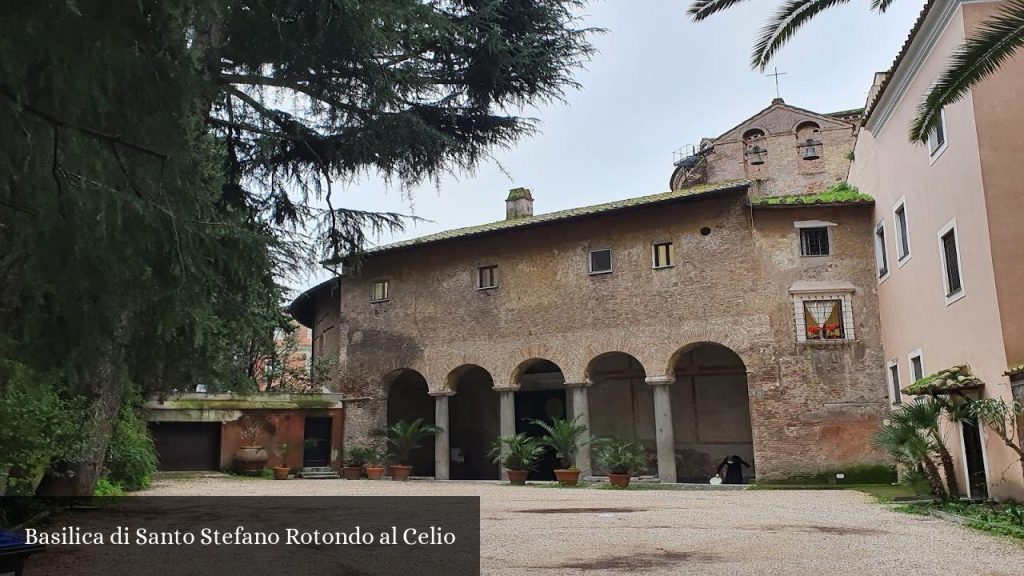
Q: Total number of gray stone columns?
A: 4